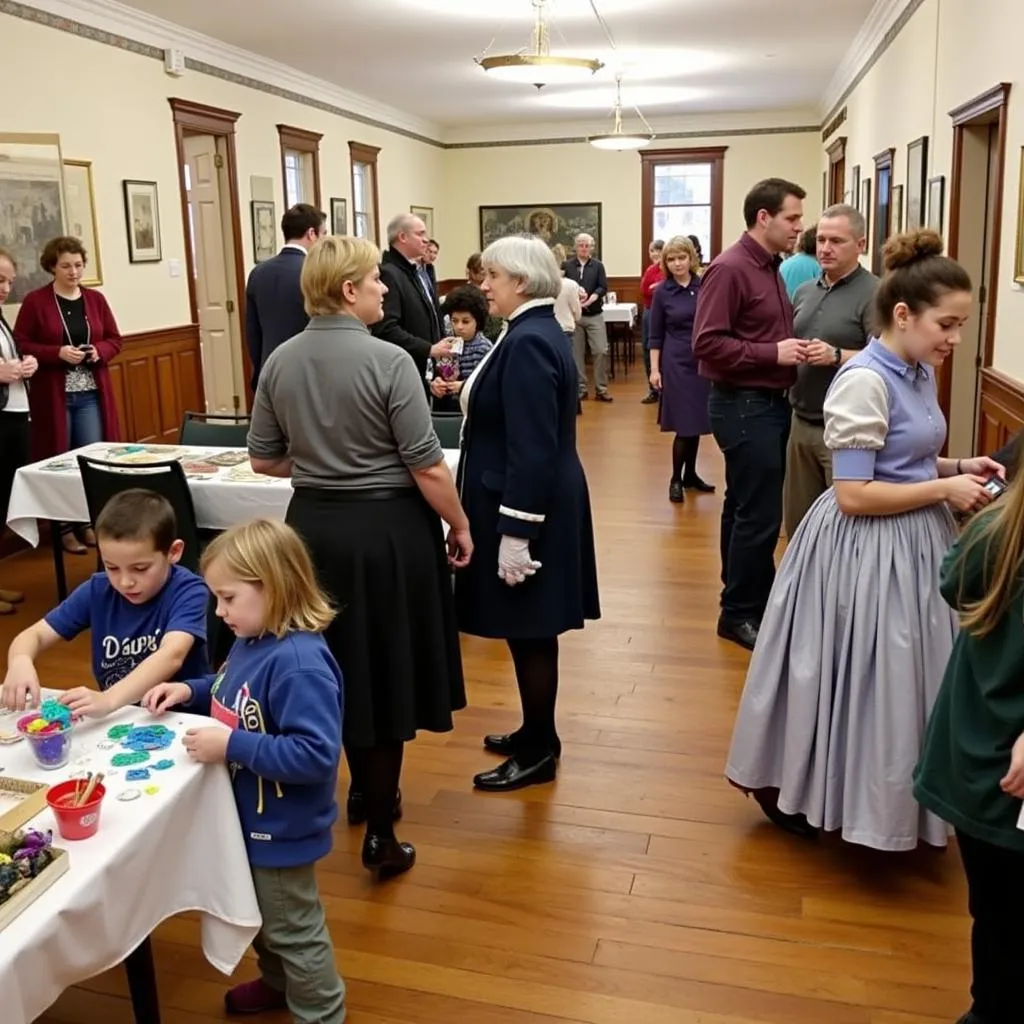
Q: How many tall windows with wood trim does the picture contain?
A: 3